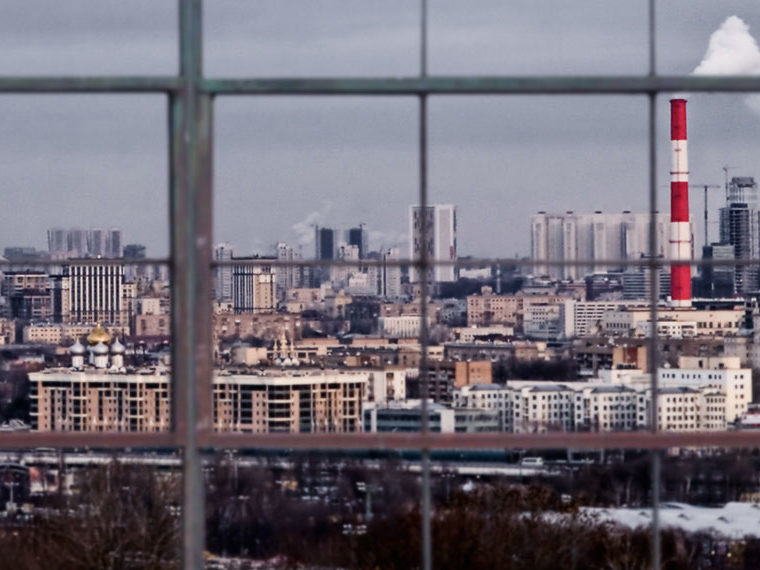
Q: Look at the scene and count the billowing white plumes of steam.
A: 1